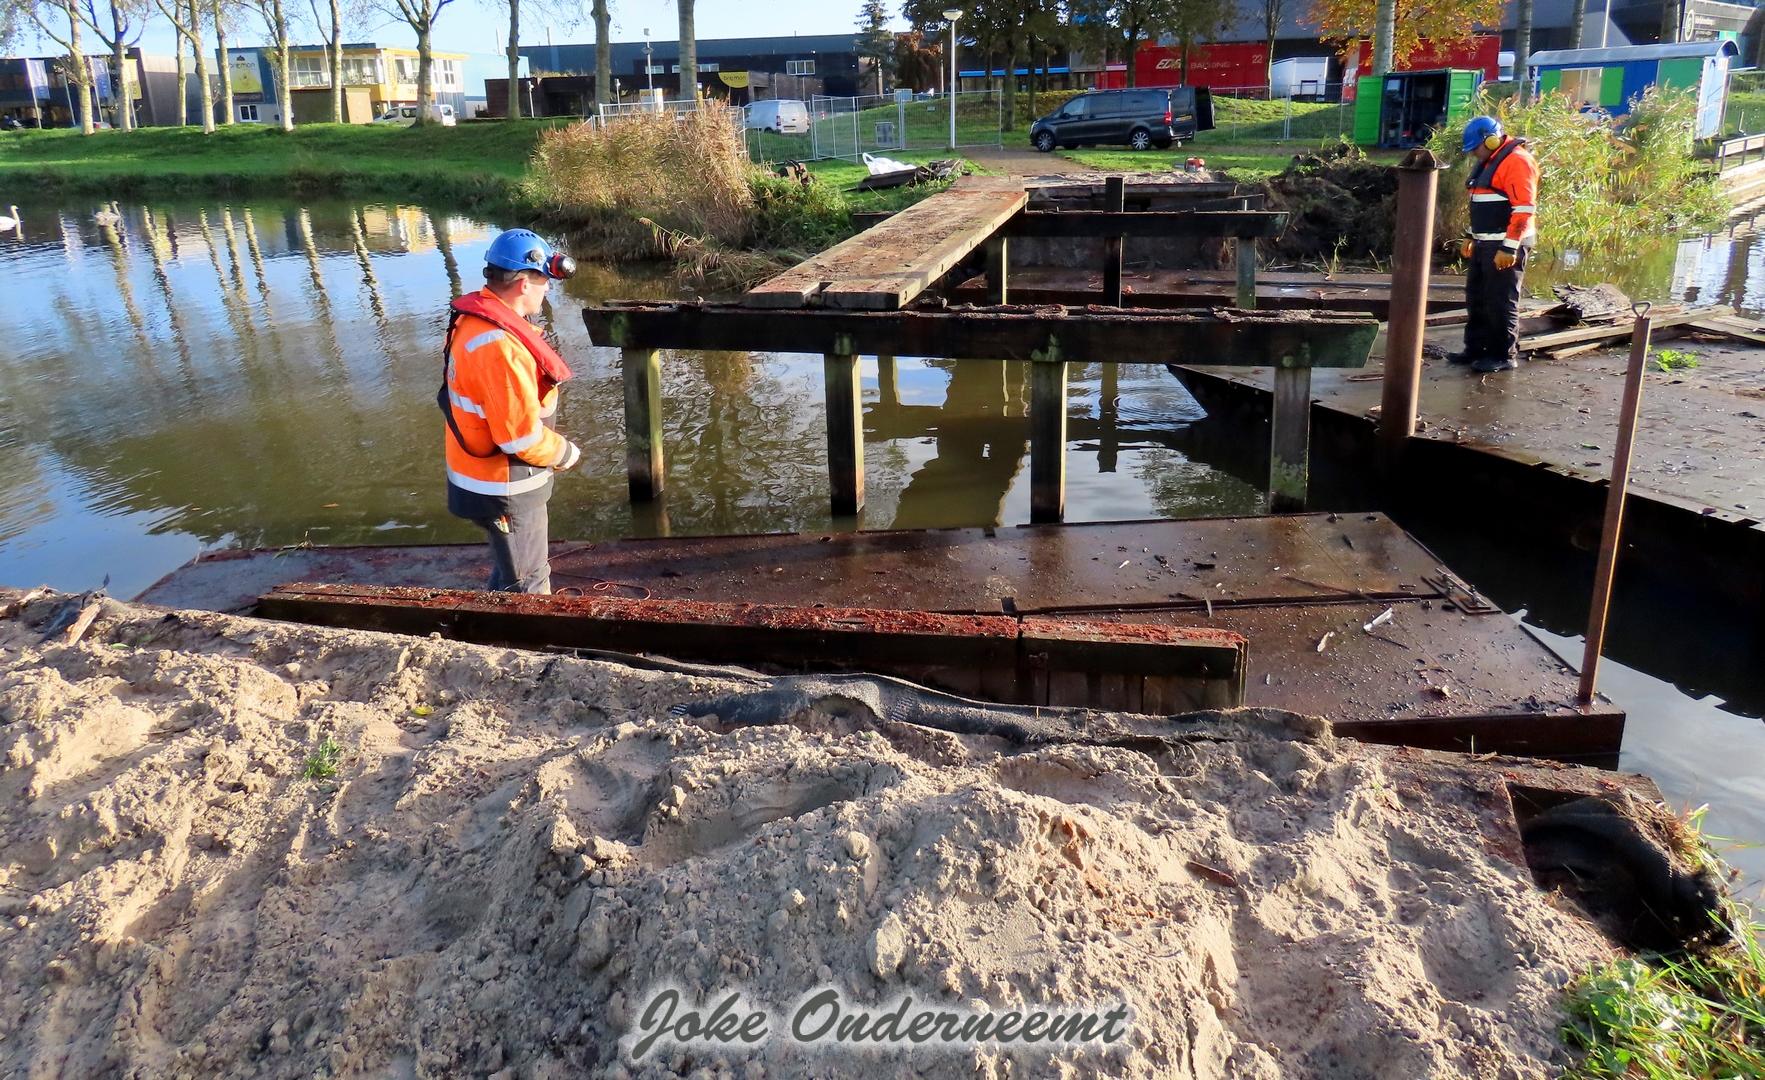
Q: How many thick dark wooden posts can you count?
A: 7